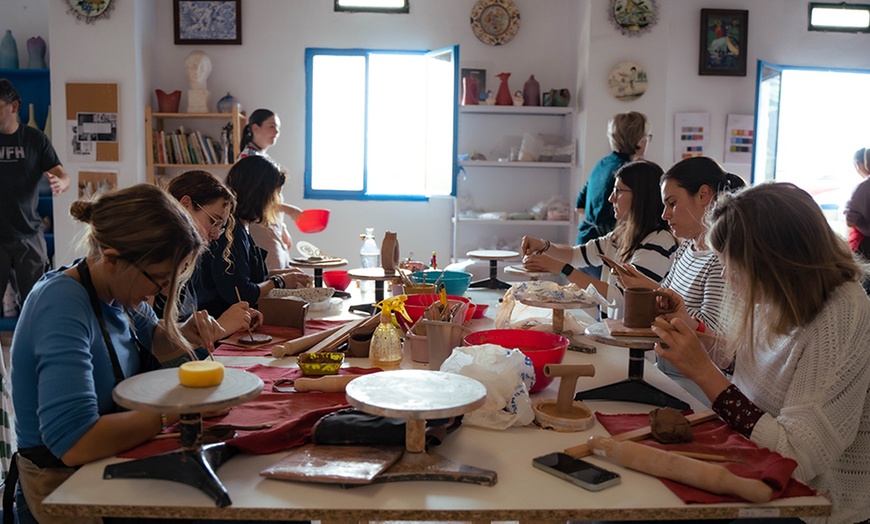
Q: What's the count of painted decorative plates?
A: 4